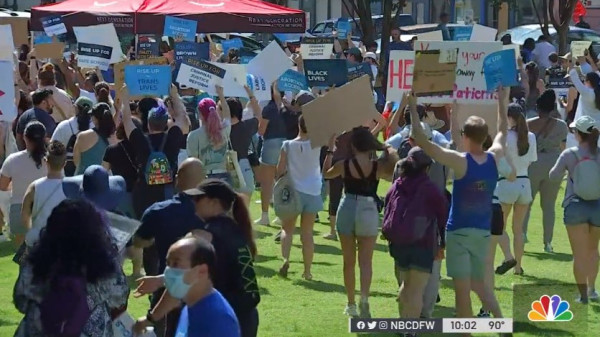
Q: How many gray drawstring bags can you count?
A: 1